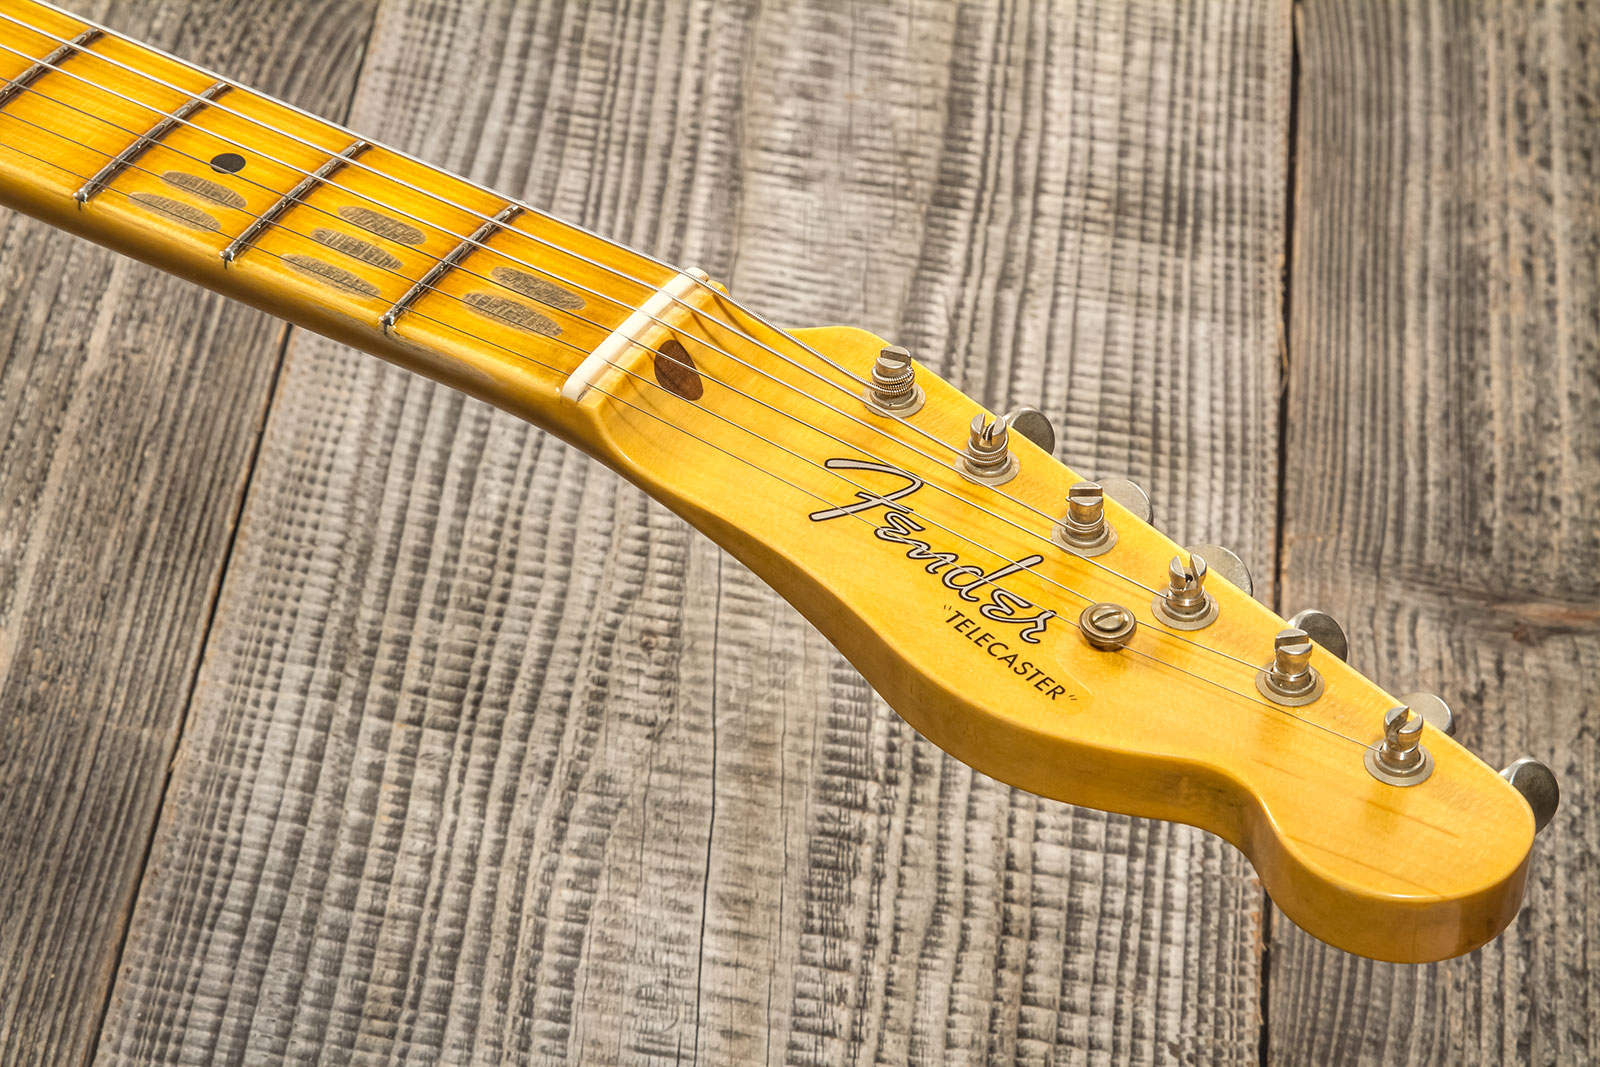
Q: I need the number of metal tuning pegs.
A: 6